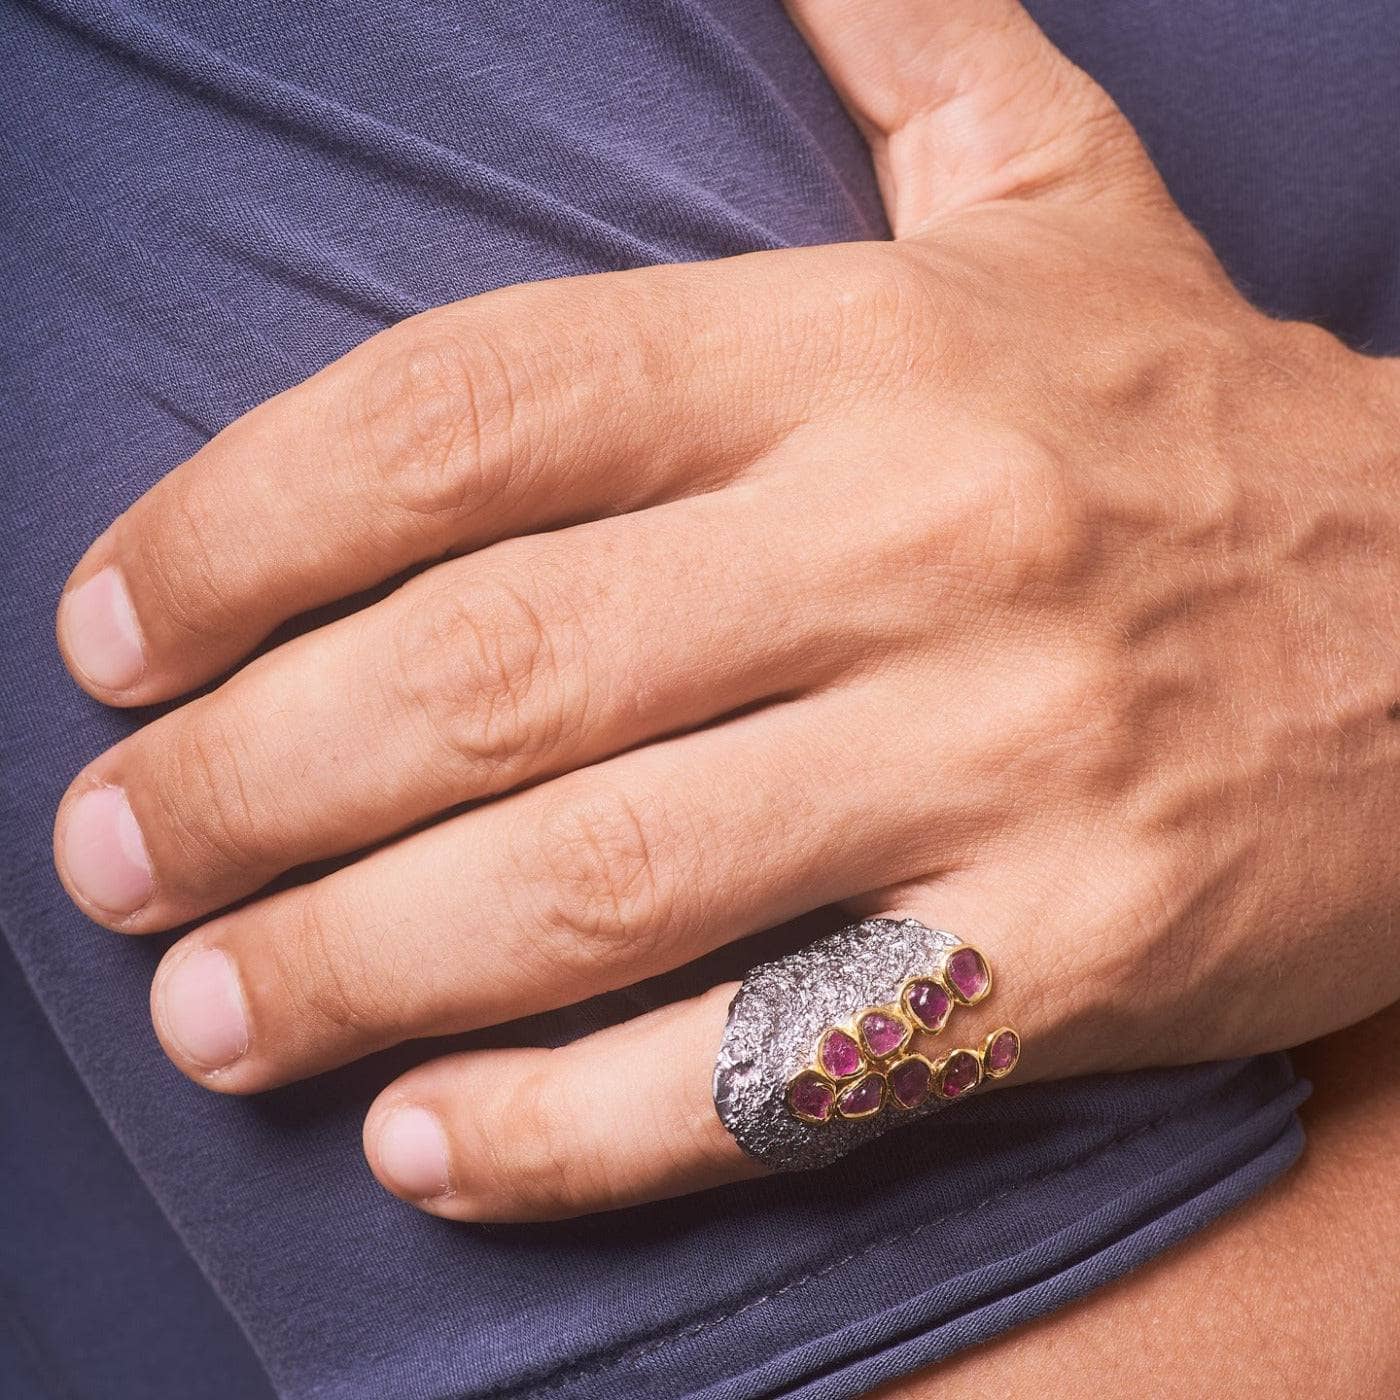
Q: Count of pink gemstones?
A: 9